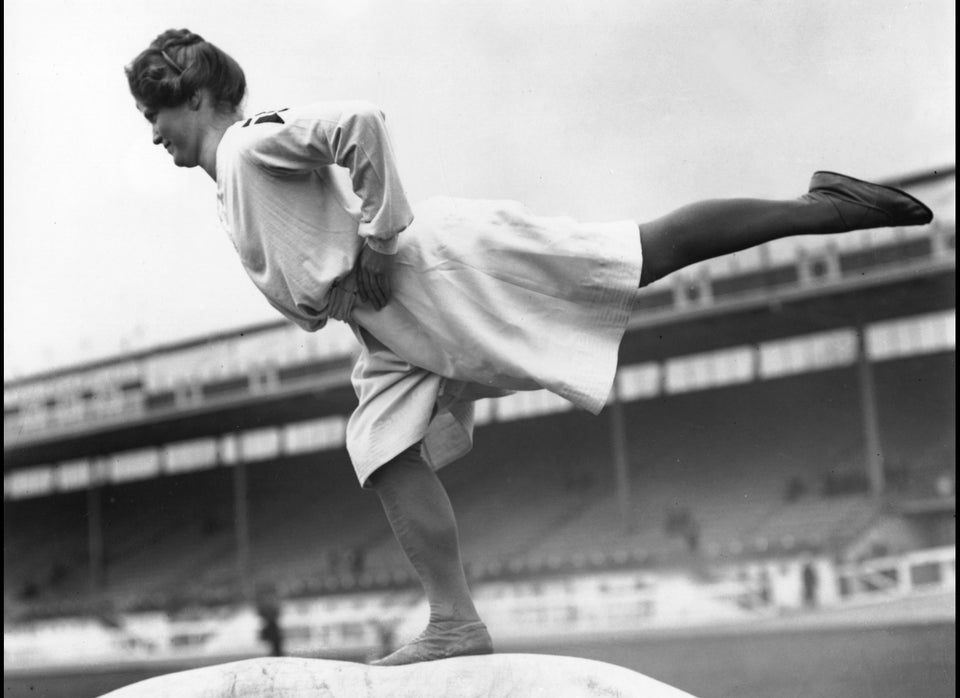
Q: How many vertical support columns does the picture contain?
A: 4